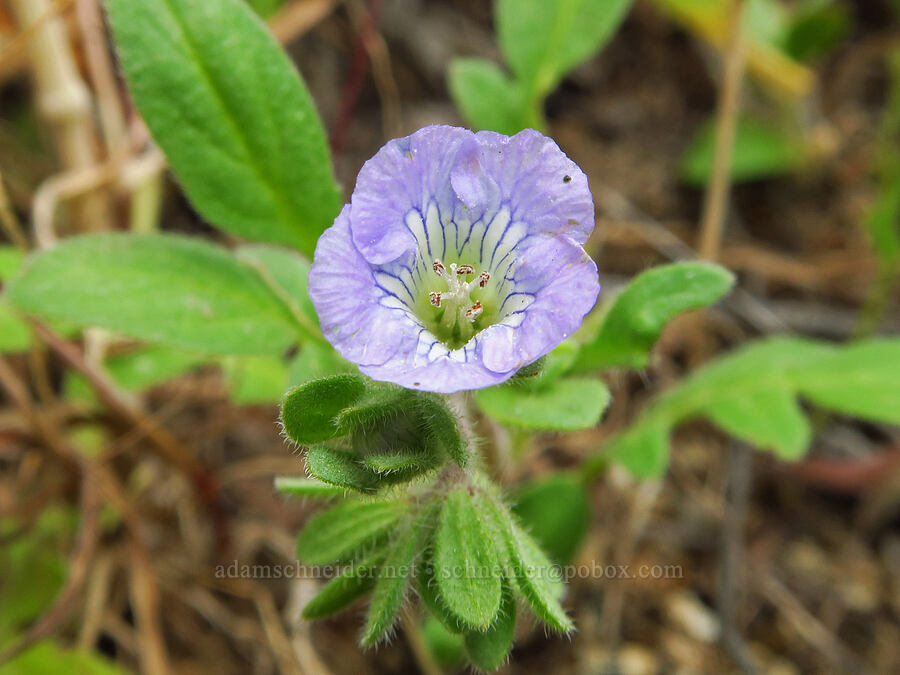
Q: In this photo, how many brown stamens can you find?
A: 5